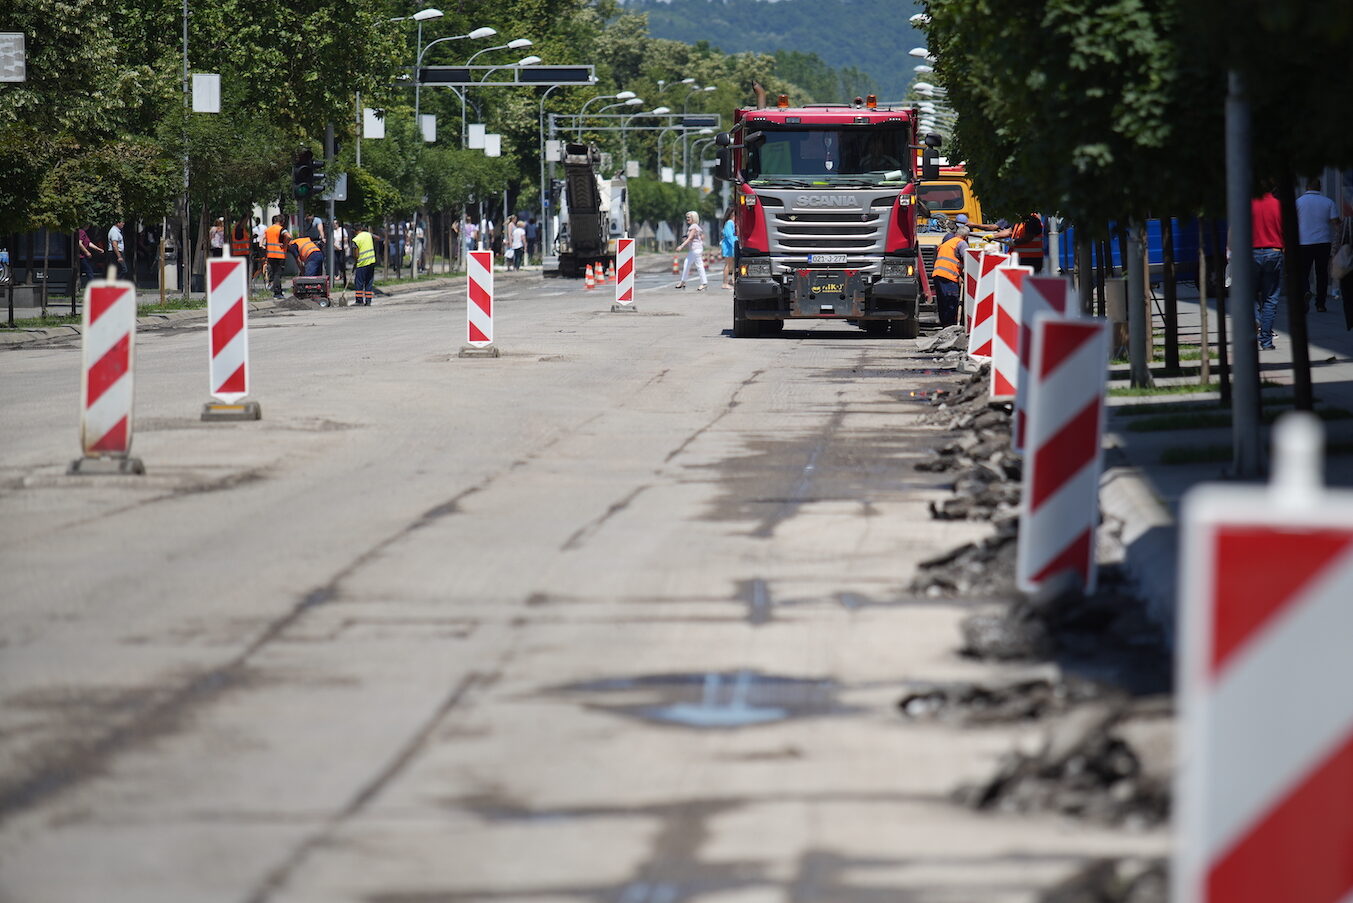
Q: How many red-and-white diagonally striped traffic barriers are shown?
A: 10